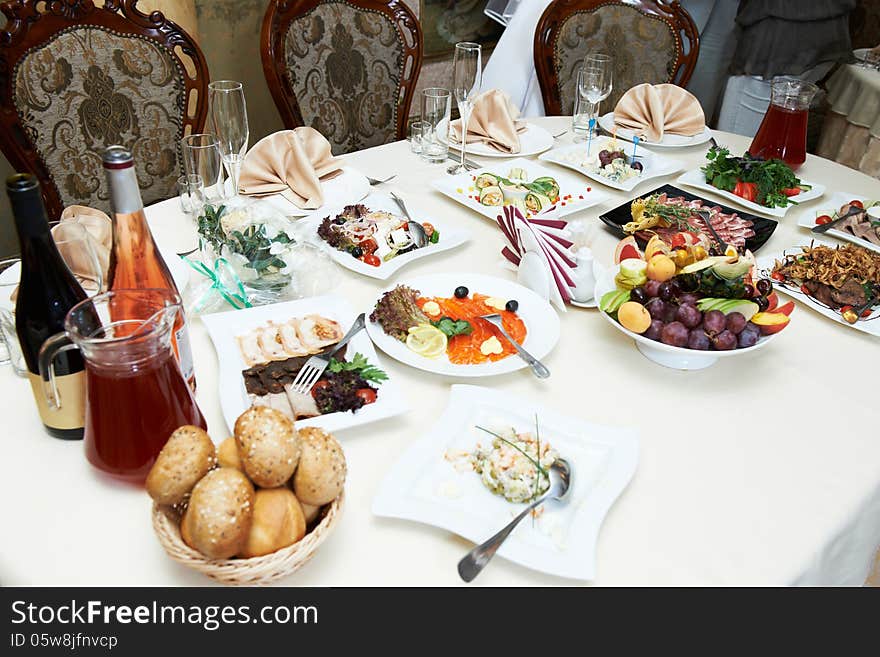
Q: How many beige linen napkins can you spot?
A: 4